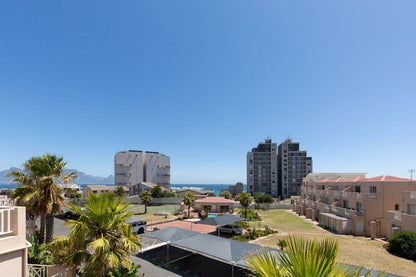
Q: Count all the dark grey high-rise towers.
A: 2